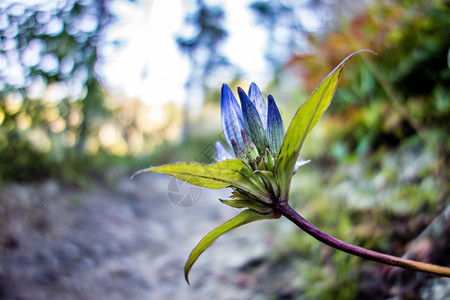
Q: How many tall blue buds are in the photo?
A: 4